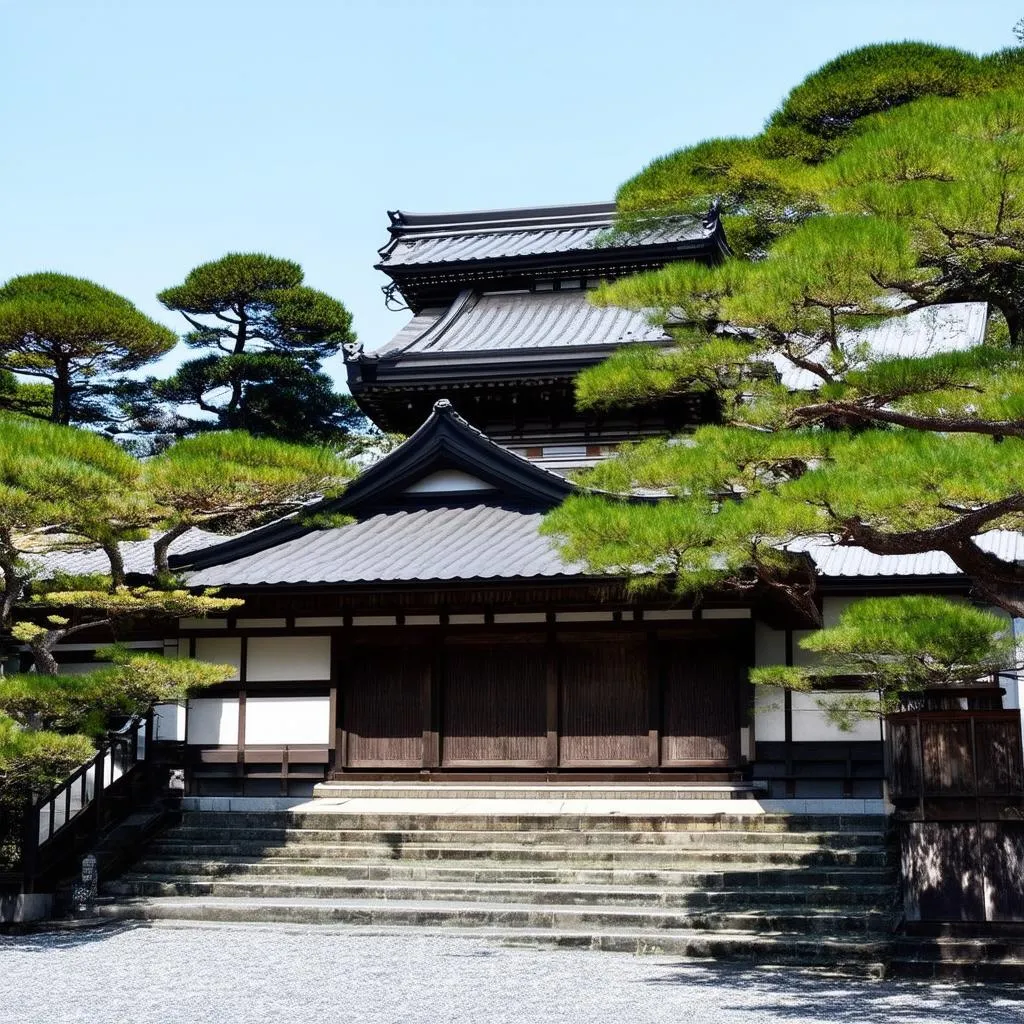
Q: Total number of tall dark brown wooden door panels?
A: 4